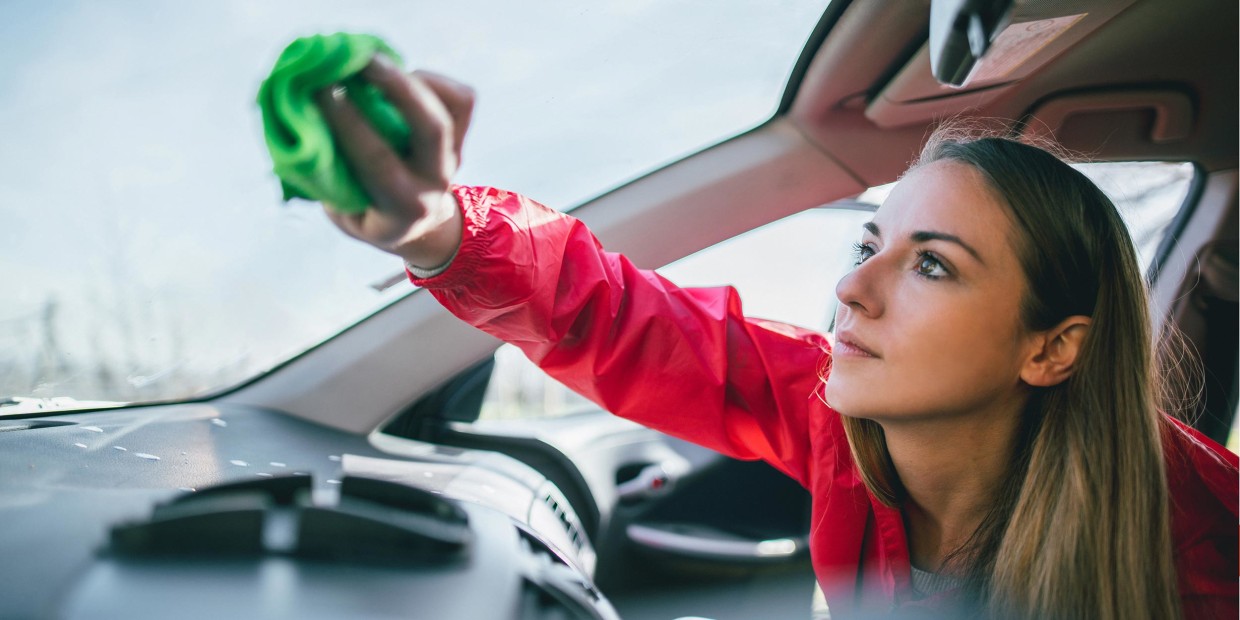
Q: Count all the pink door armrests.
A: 0